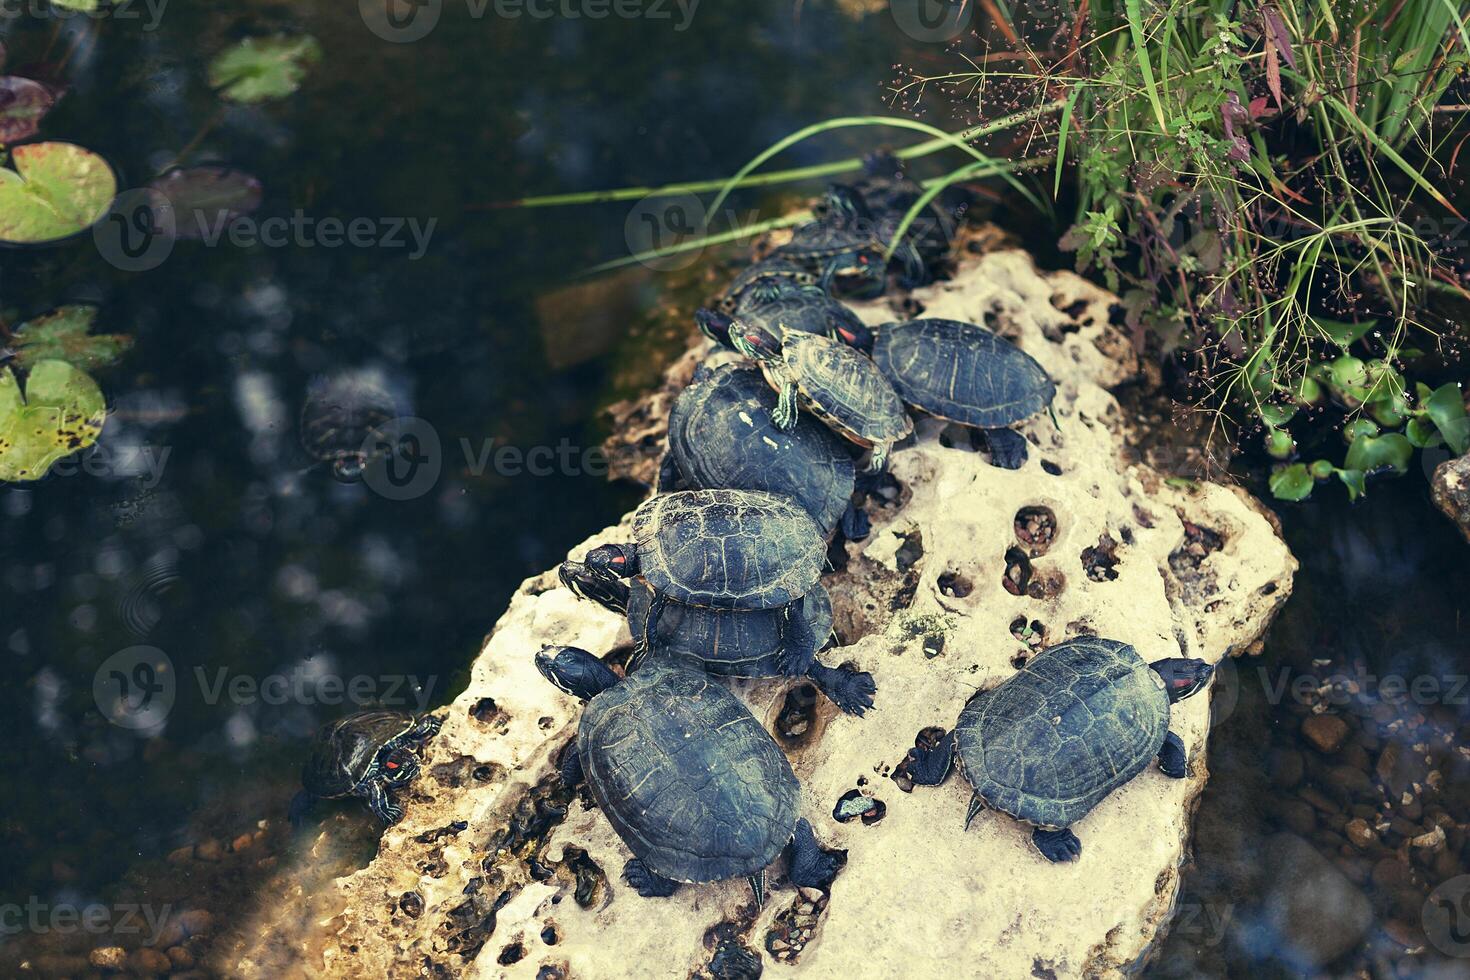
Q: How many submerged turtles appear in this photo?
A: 1